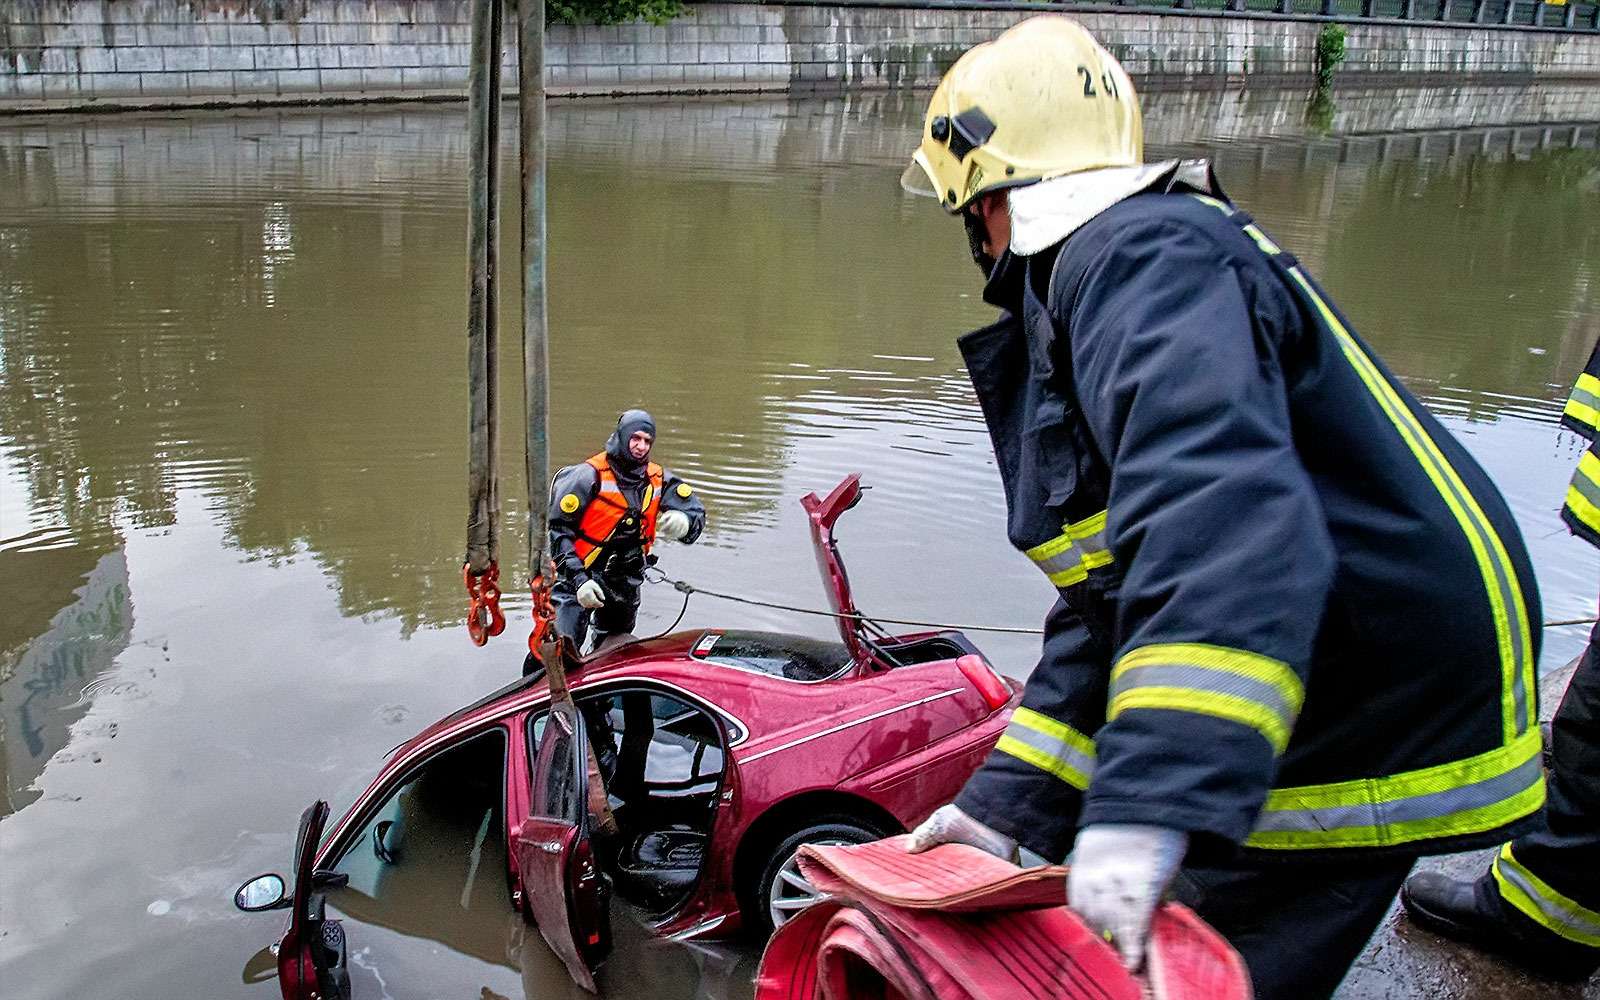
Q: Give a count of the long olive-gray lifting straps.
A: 2